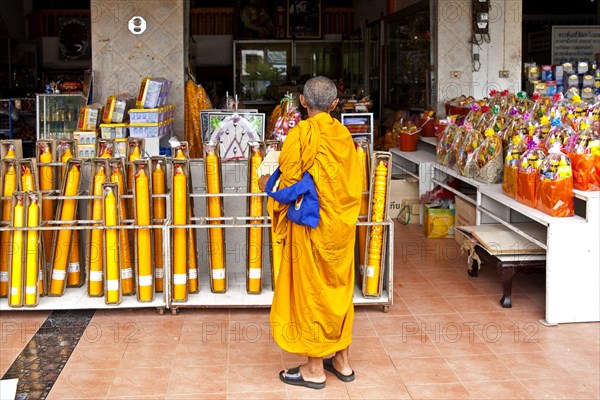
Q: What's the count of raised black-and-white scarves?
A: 0